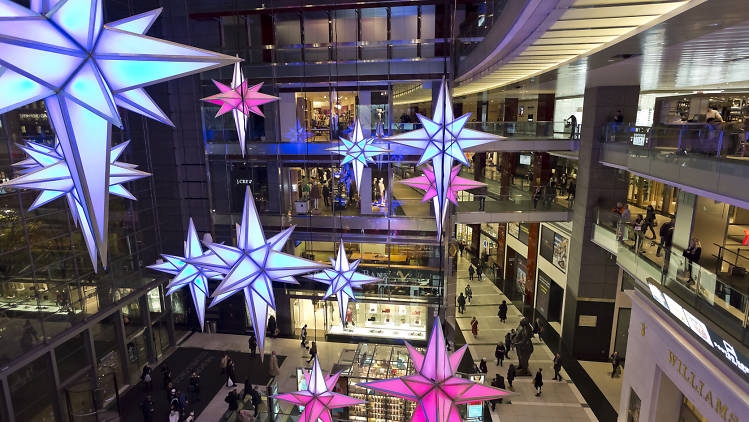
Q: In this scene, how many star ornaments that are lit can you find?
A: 11